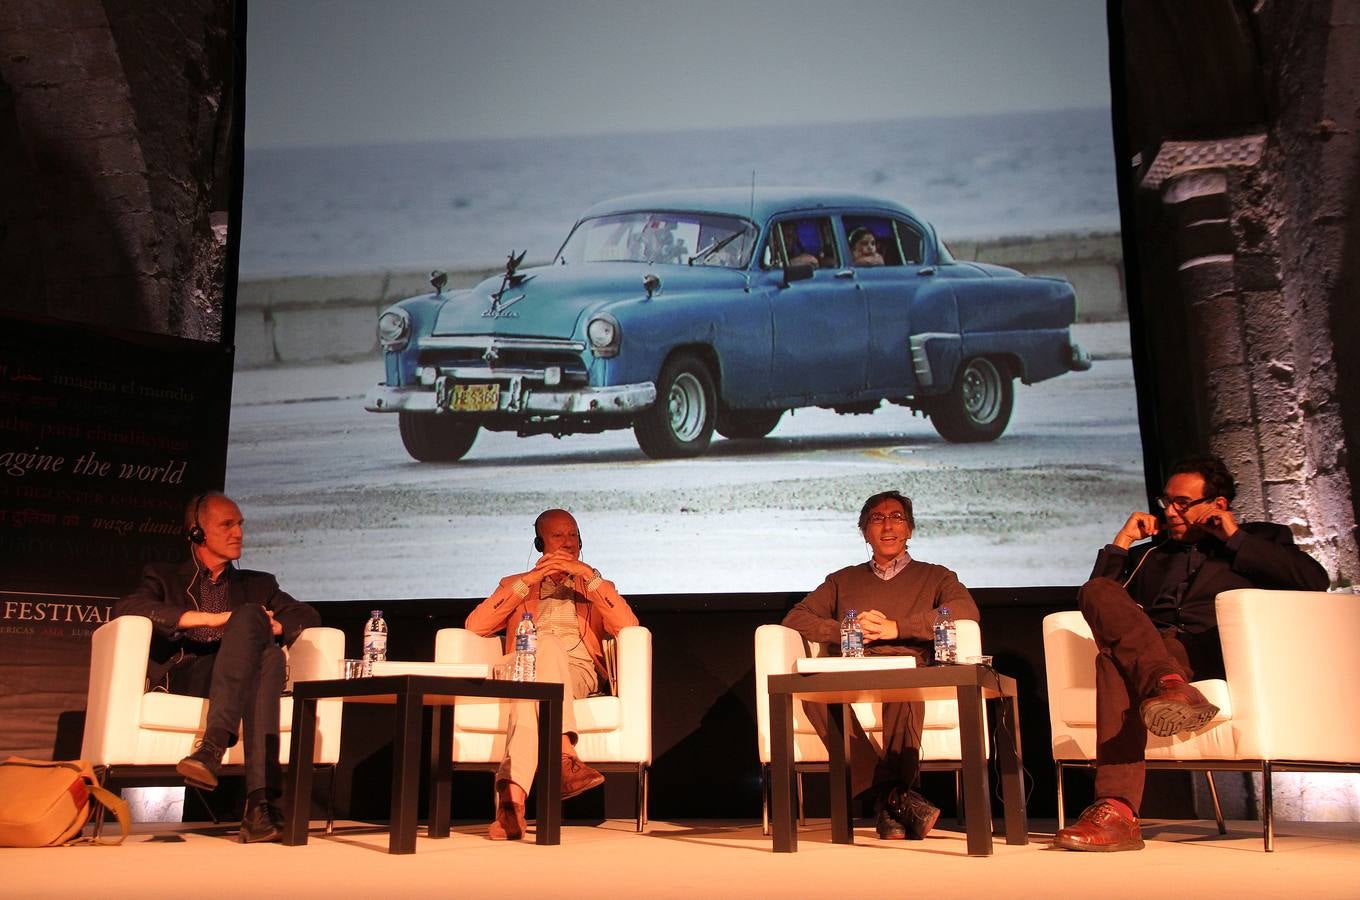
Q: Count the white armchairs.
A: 4